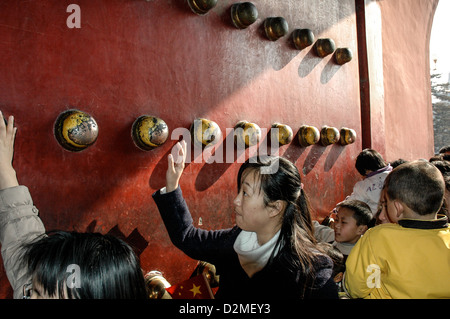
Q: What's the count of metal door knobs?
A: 14